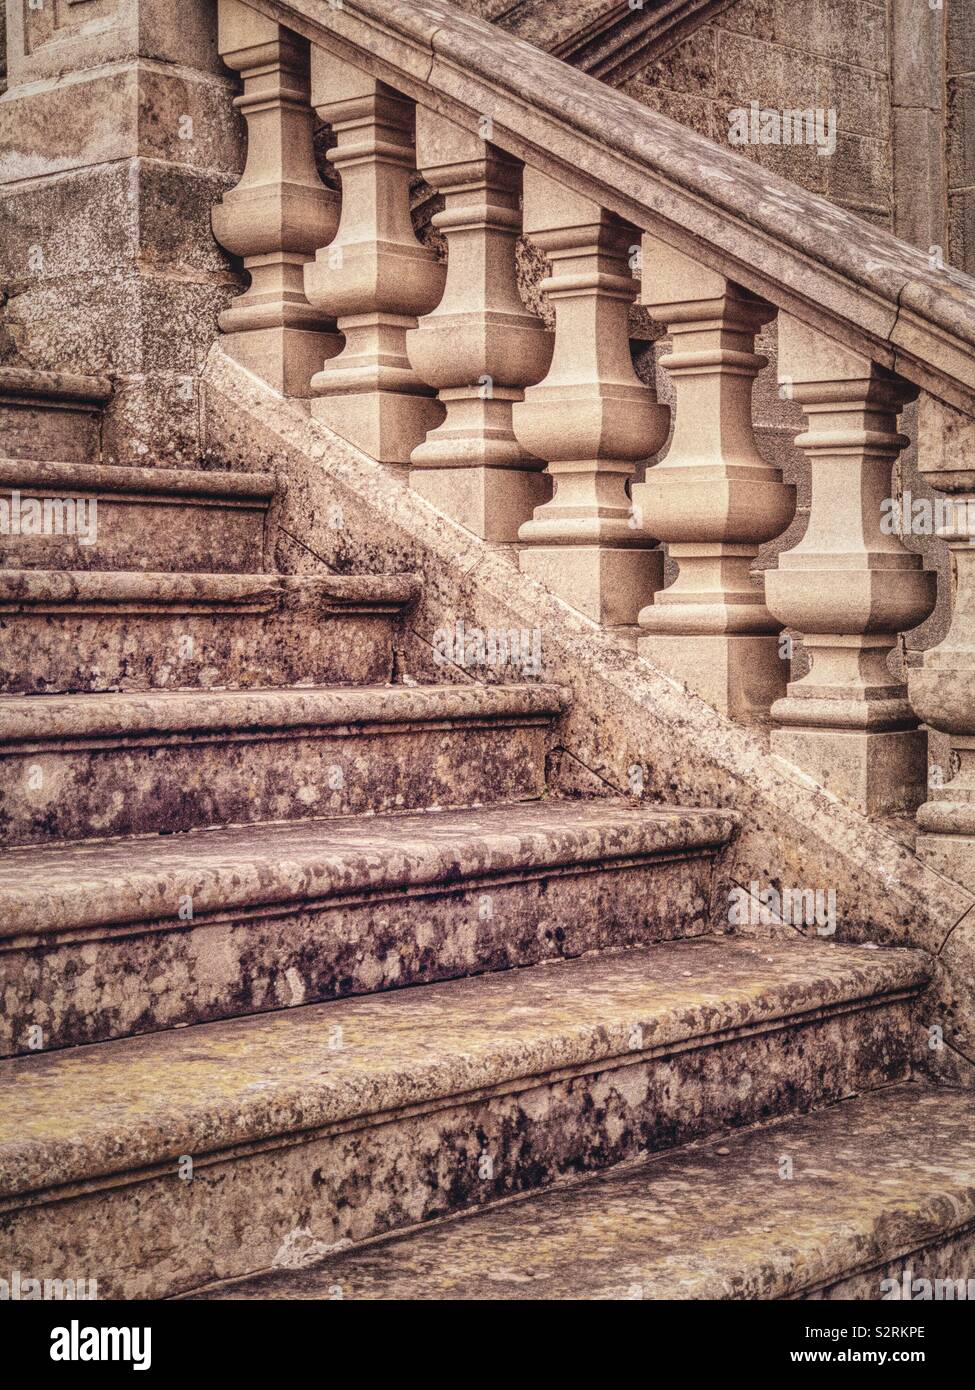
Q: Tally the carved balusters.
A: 7